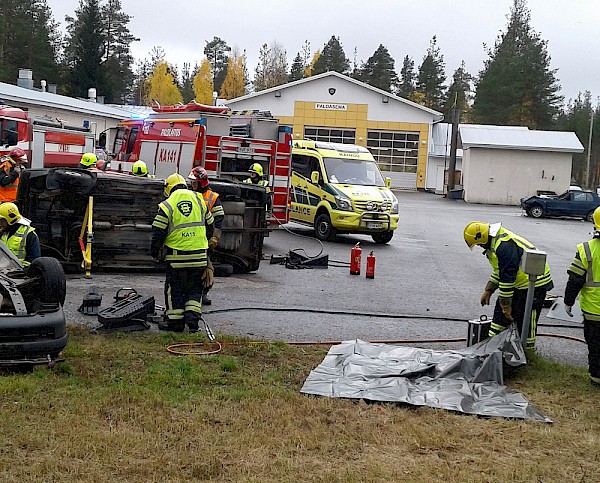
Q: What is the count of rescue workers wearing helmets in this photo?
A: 9